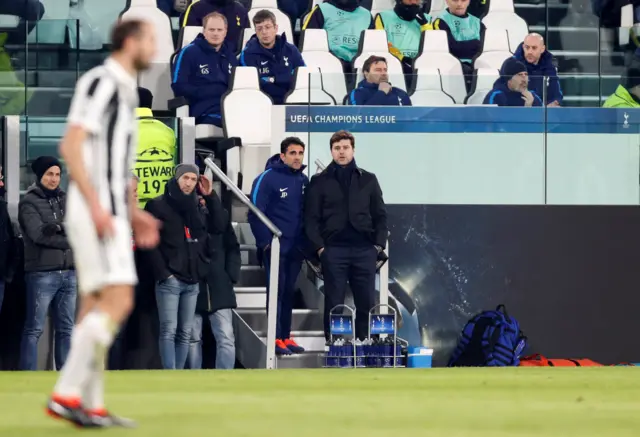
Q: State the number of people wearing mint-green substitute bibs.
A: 3